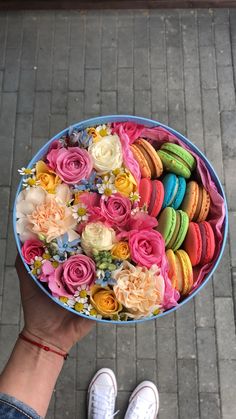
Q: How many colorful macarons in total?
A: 8